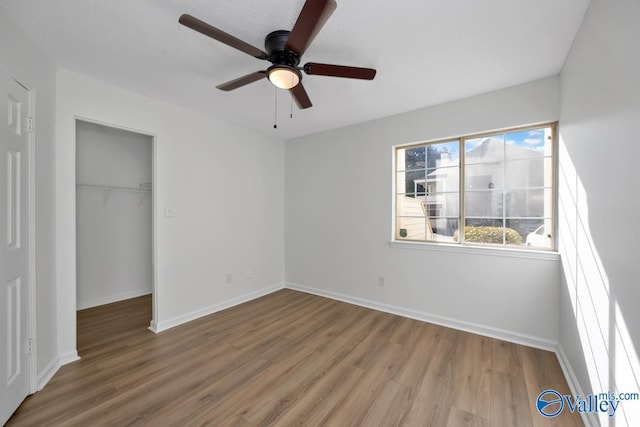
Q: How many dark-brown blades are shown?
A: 5